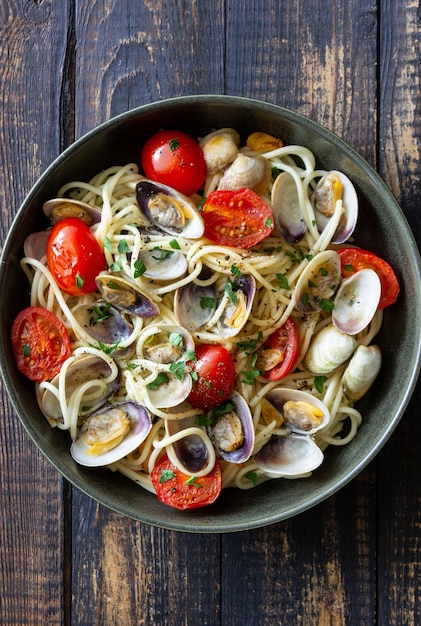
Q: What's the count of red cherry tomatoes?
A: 8